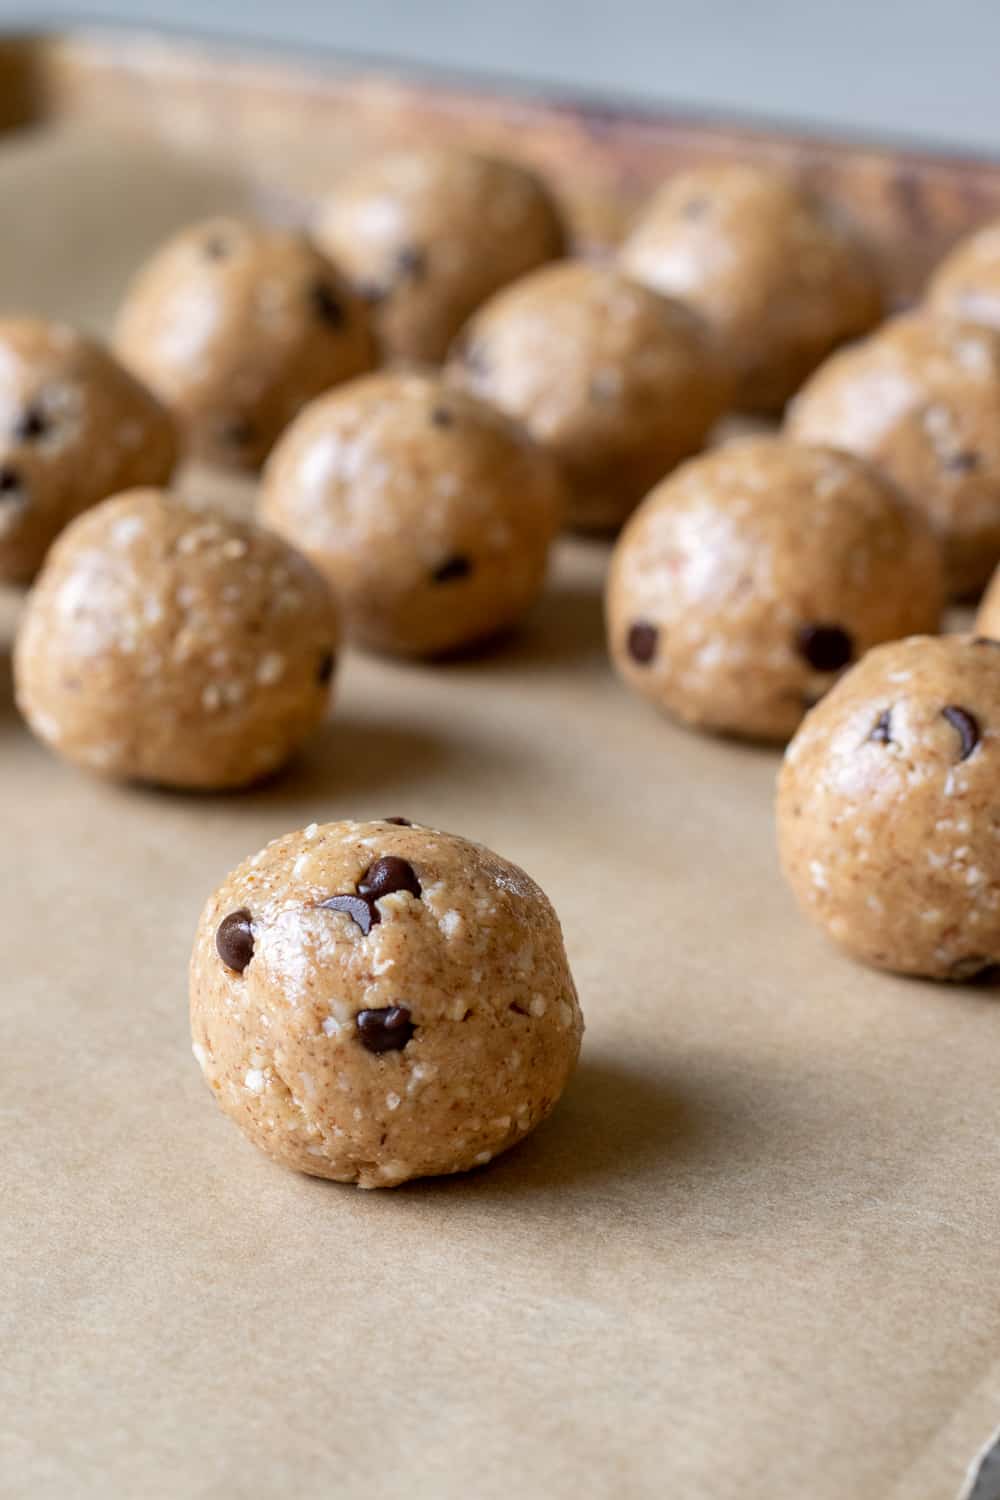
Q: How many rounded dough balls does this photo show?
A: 13